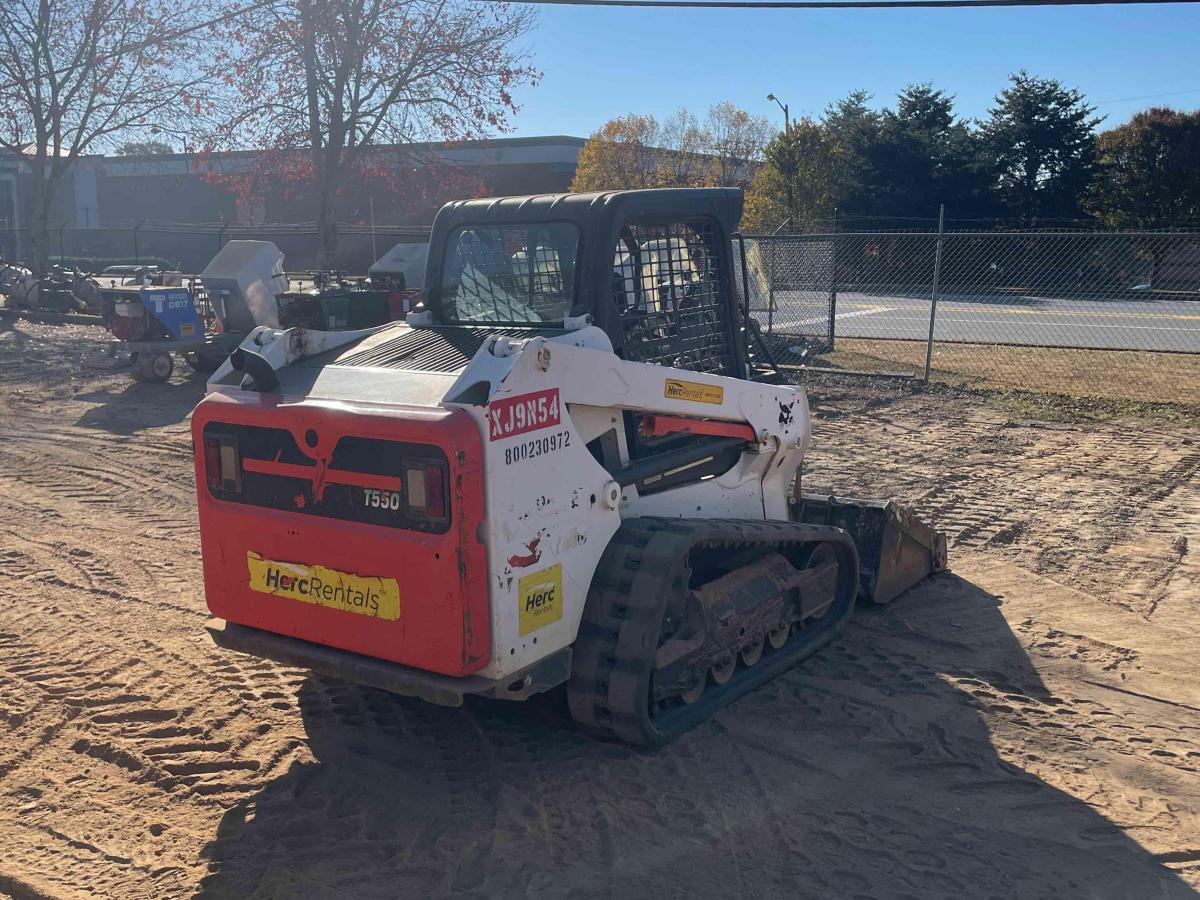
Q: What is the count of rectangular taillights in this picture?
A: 2